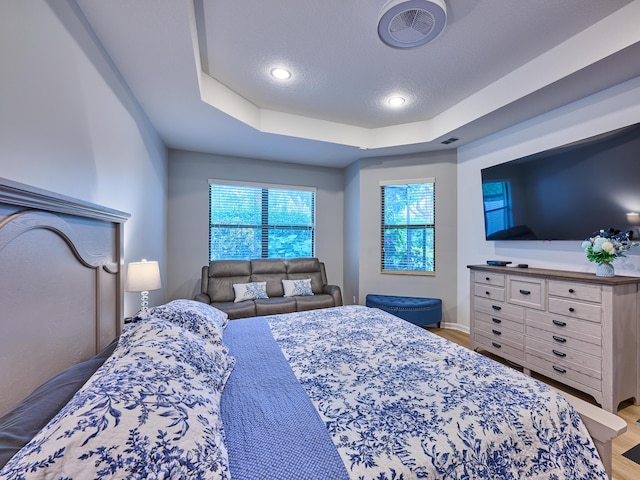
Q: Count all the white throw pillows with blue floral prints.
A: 2